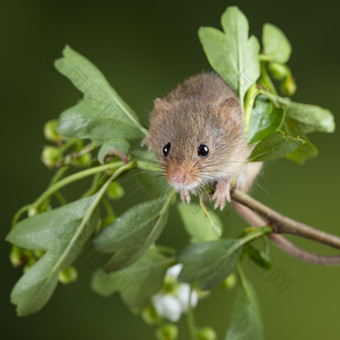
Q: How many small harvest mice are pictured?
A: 1